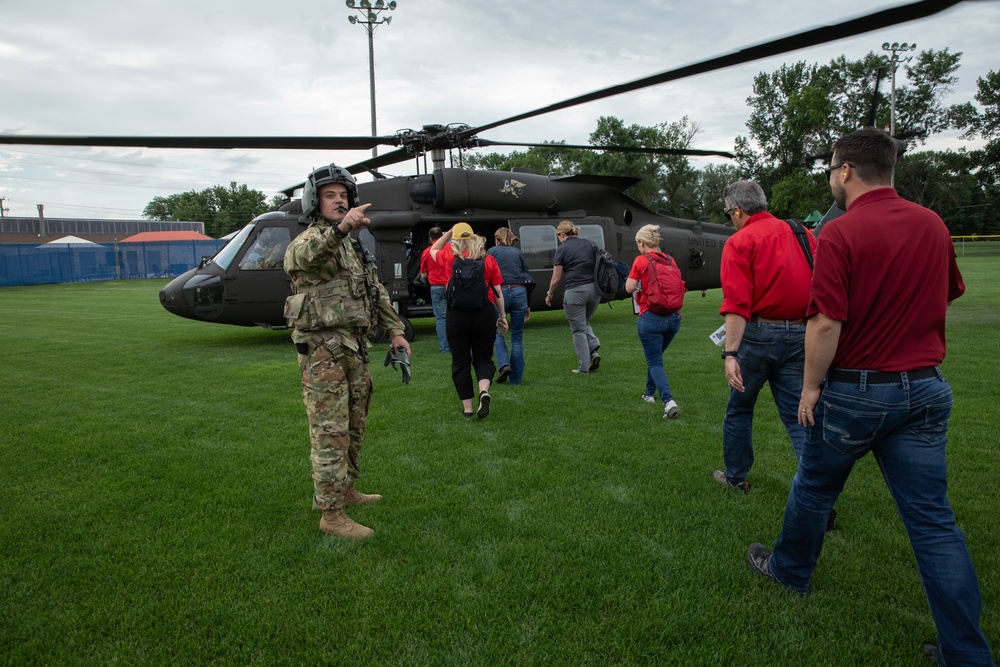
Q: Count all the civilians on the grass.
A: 7